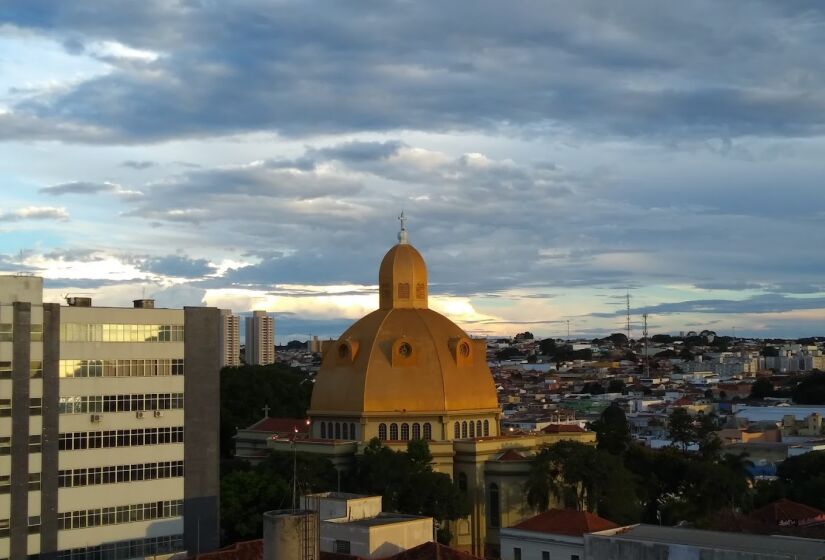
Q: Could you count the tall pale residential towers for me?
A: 2